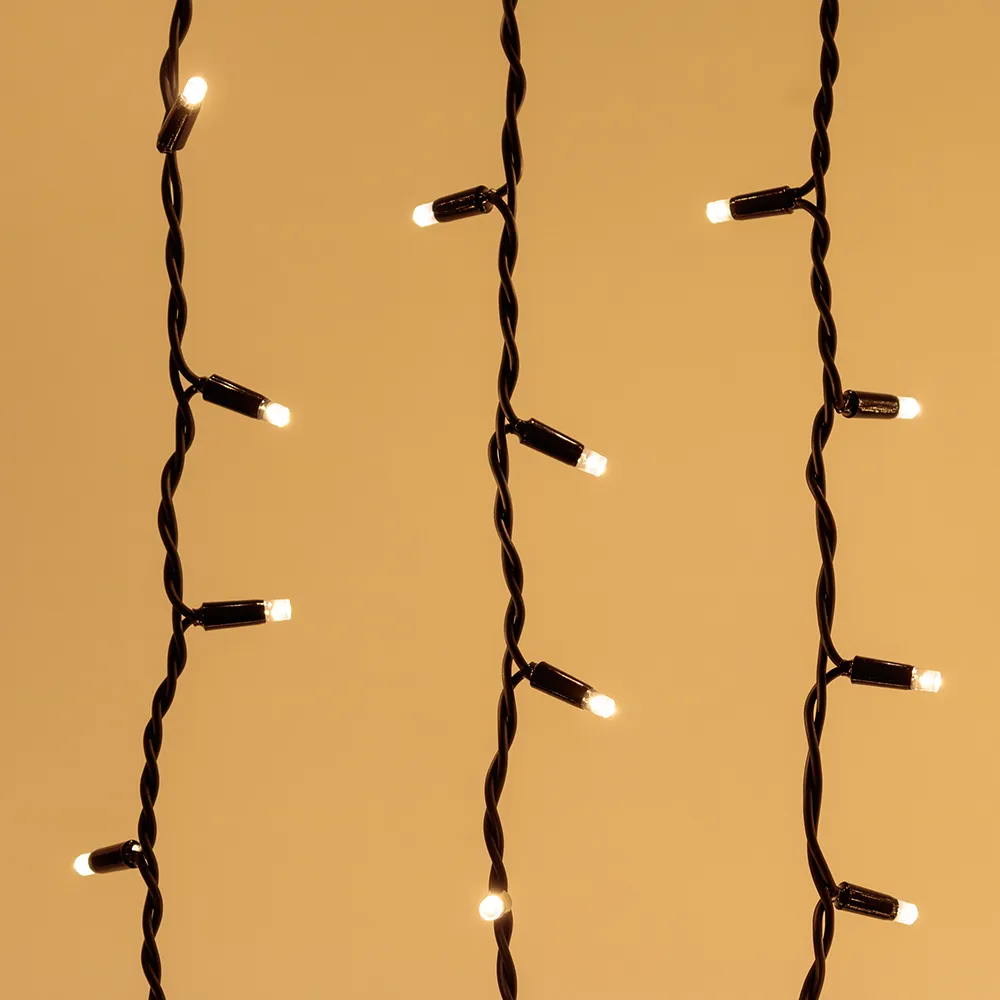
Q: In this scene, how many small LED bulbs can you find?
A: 12